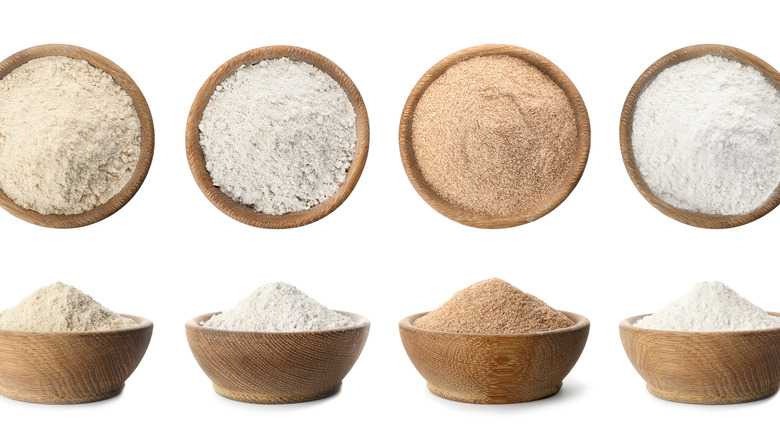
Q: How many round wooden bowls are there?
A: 8